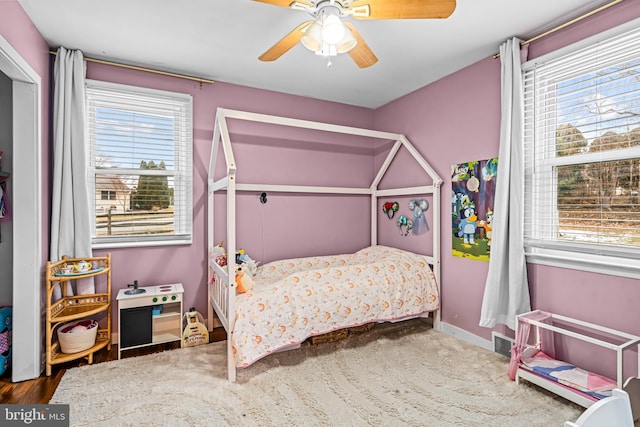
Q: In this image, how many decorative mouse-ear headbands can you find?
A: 3